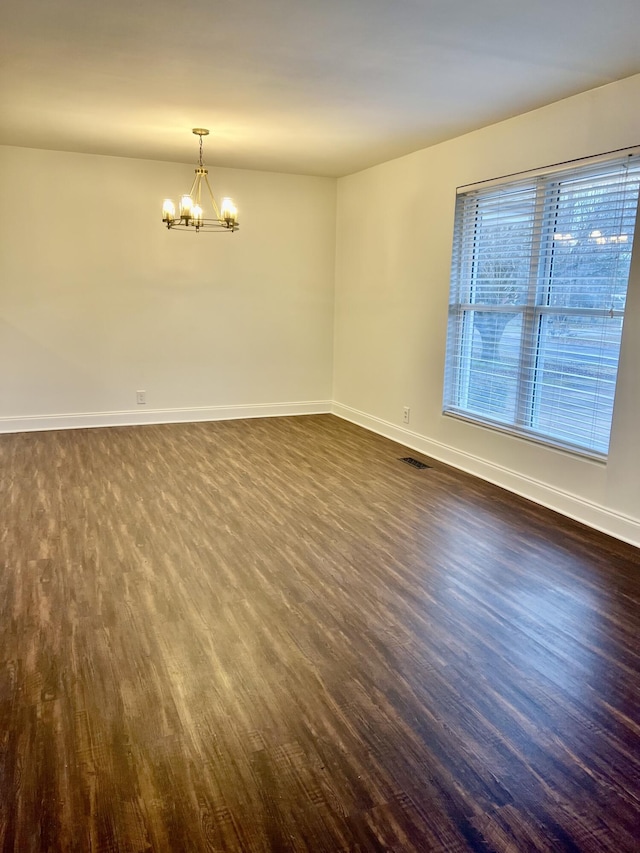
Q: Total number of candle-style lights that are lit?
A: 5